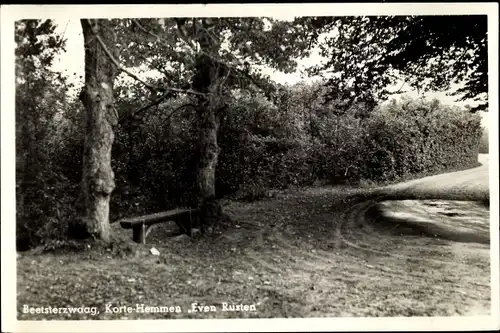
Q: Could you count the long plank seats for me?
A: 1